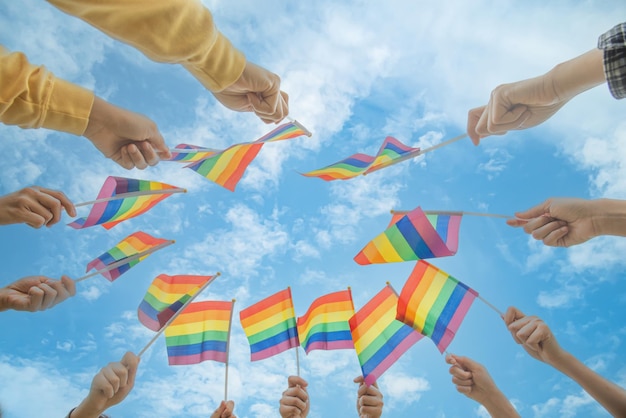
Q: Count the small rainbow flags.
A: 12